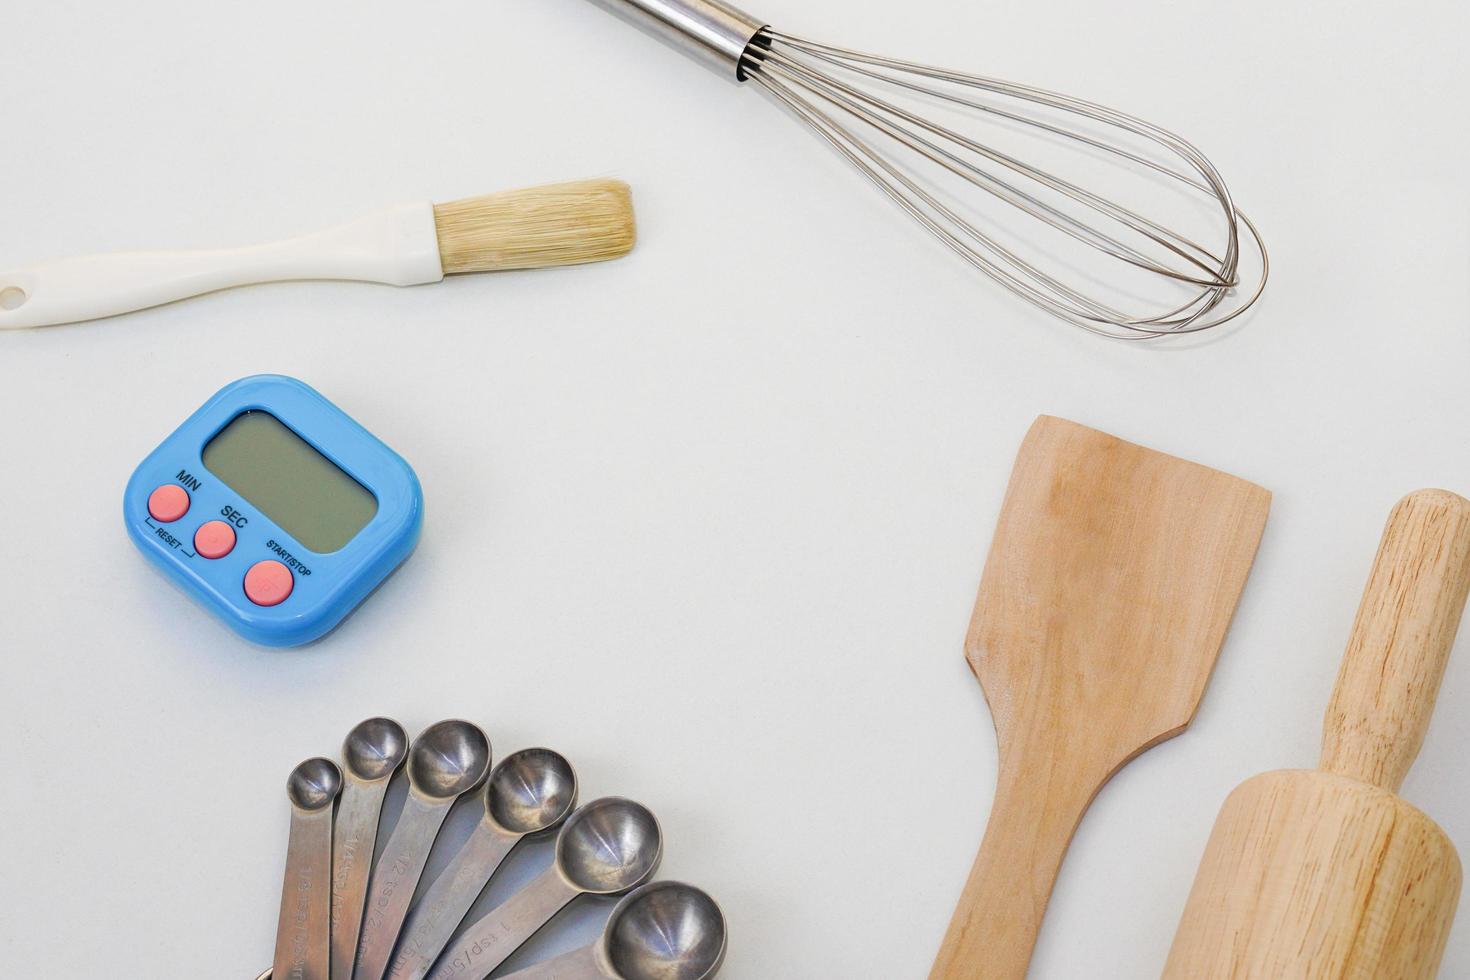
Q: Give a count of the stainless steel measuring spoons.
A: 6